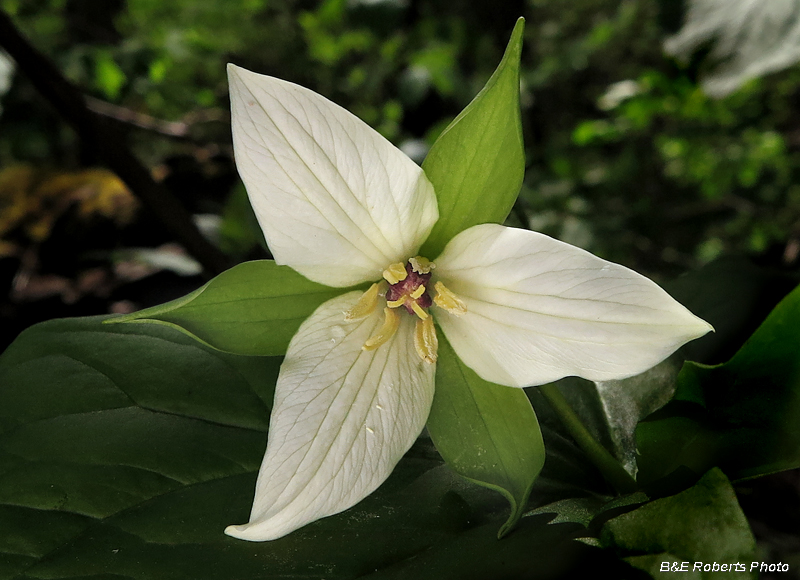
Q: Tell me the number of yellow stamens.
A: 6